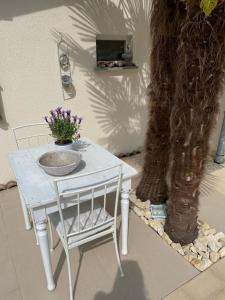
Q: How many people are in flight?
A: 0